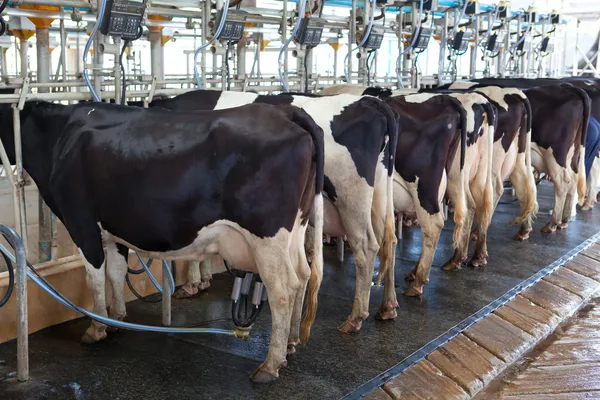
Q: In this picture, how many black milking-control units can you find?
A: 9